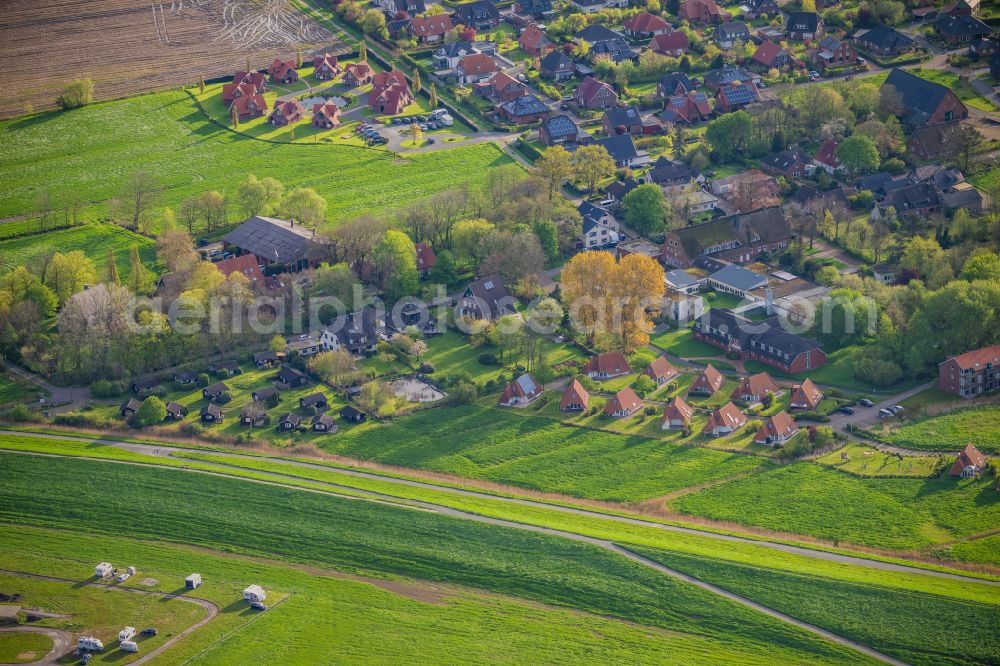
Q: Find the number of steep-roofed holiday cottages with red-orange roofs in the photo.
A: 12